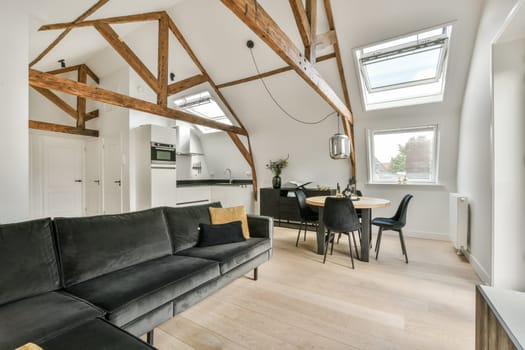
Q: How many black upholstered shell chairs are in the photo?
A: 4